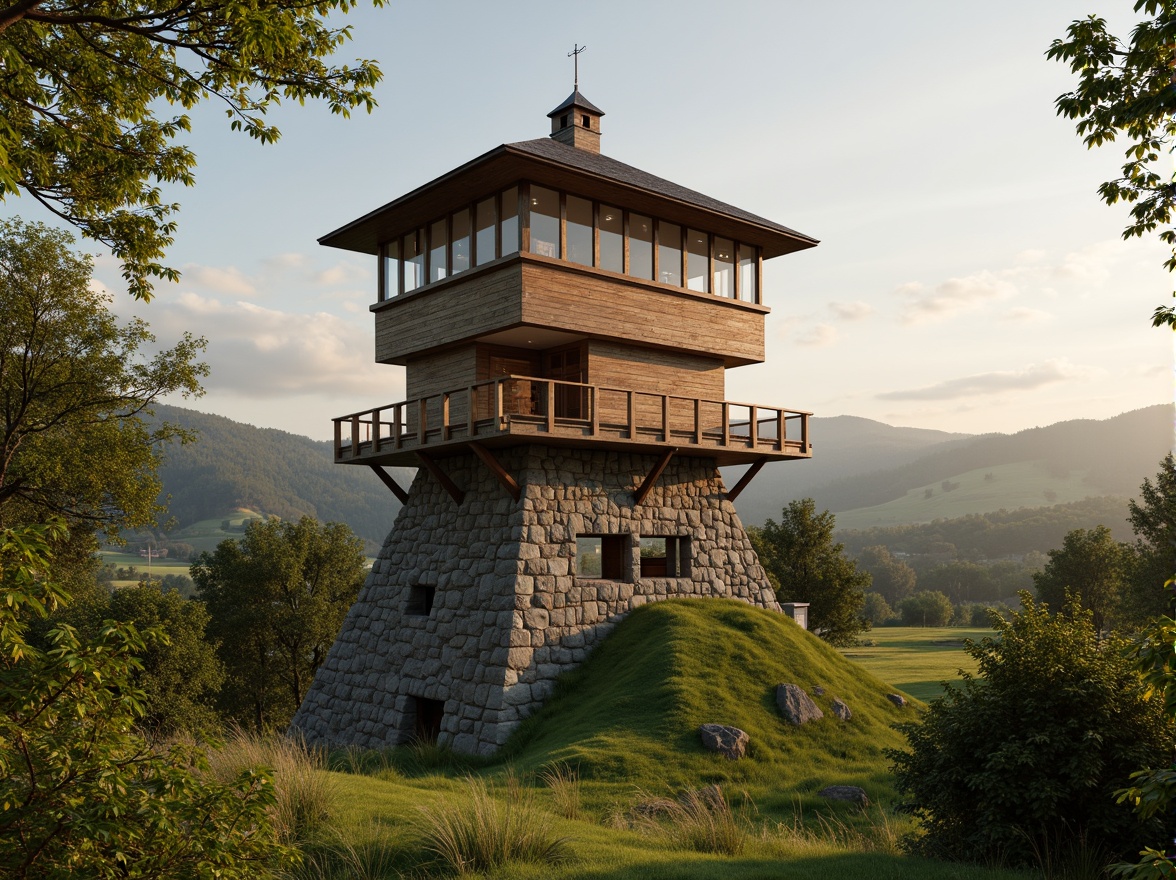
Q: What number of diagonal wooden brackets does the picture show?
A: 5